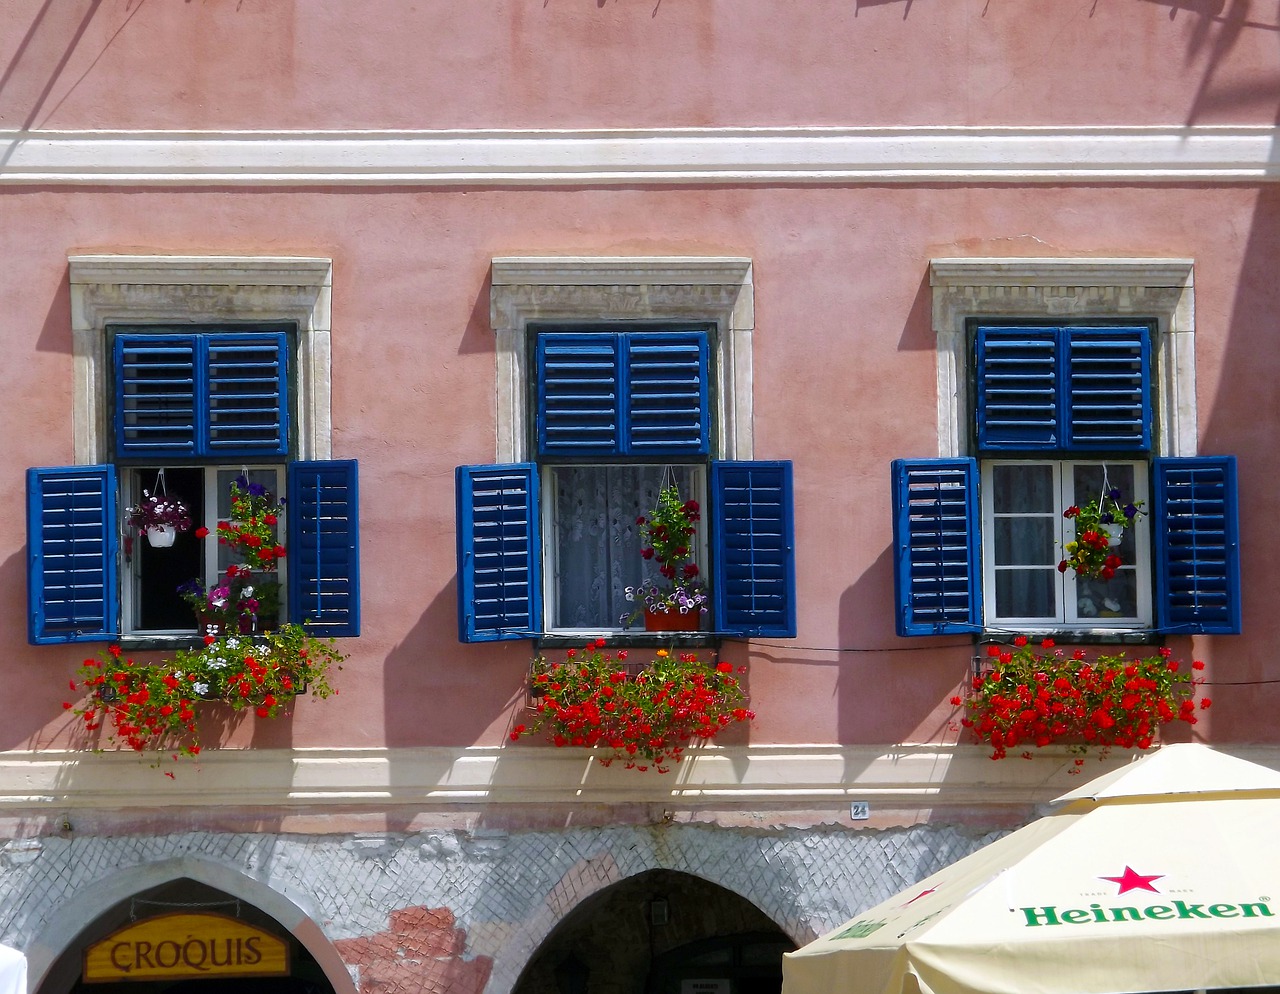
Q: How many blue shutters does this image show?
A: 12